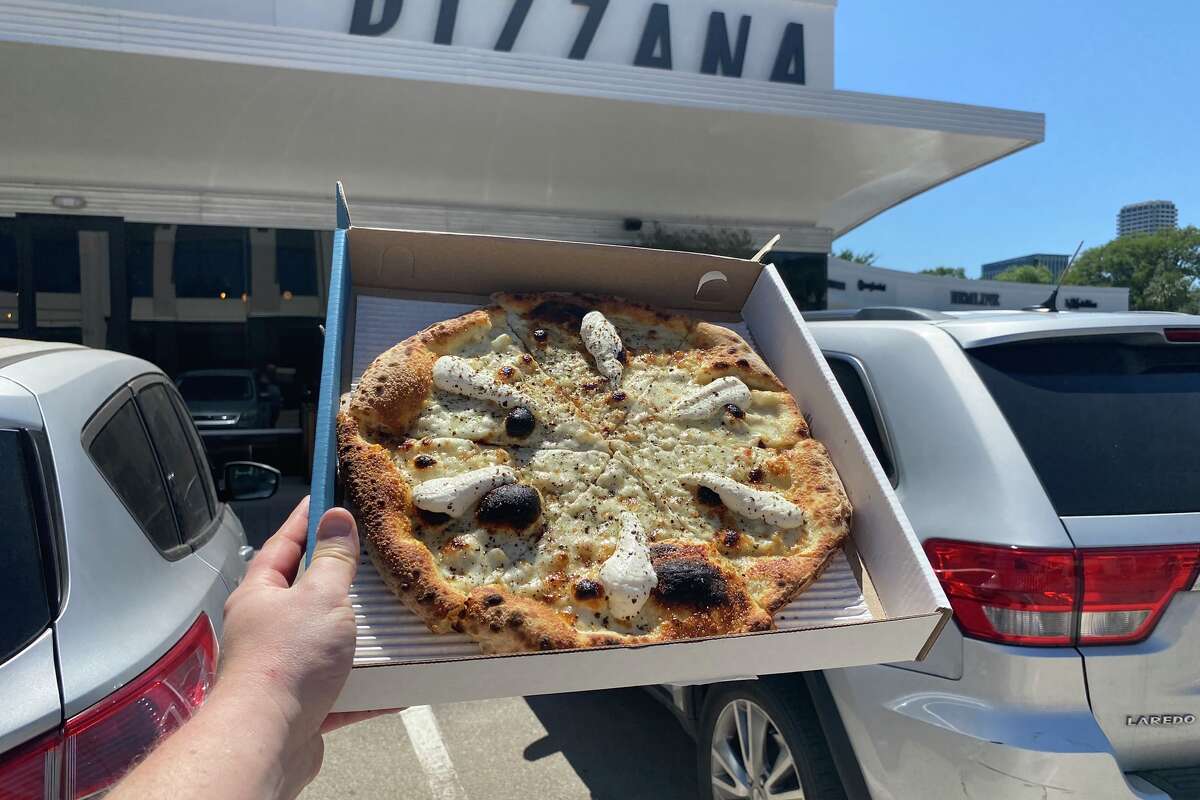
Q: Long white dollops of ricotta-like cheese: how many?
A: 6